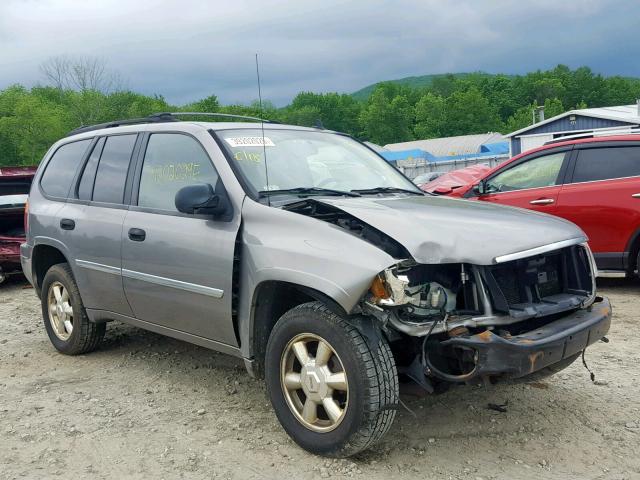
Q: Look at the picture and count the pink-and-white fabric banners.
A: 0